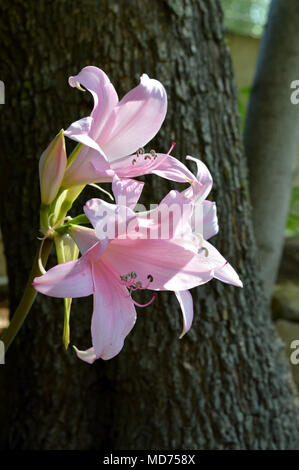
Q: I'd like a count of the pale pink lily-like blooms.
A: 3